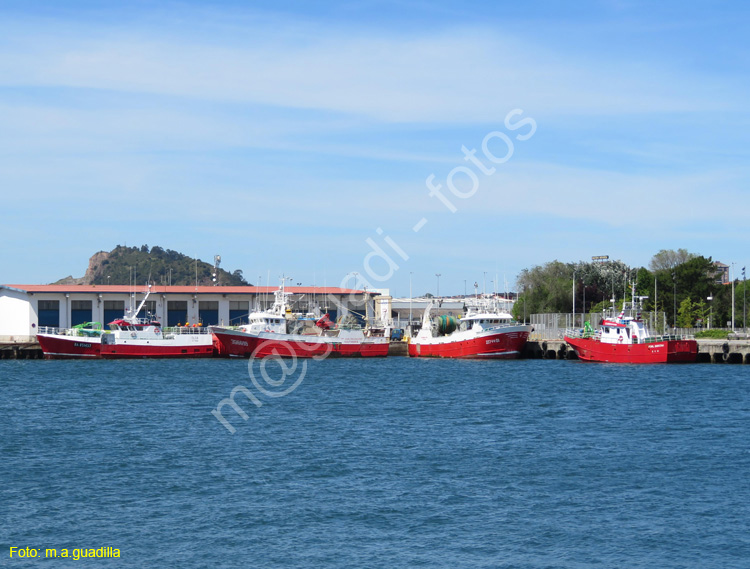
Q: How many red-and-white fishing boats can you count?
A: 4